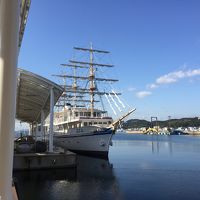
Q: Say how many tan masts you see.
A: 3